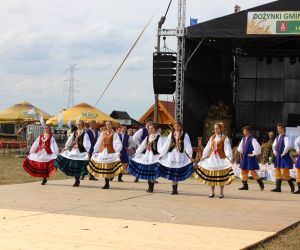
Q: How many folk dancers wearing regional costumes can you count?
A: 12